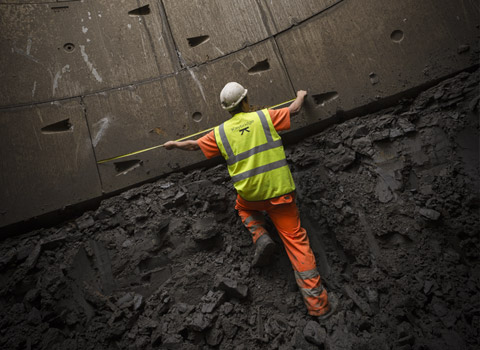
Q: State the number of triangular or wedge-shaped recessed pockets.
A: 6